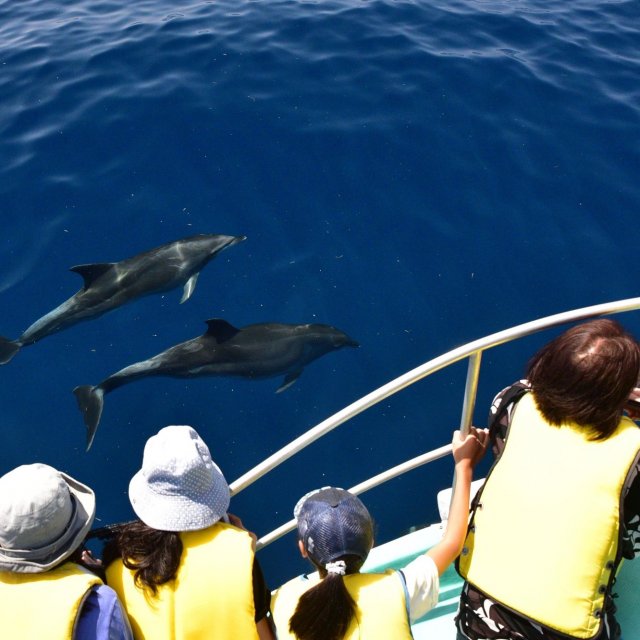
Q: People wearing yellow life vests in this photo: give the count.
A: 4